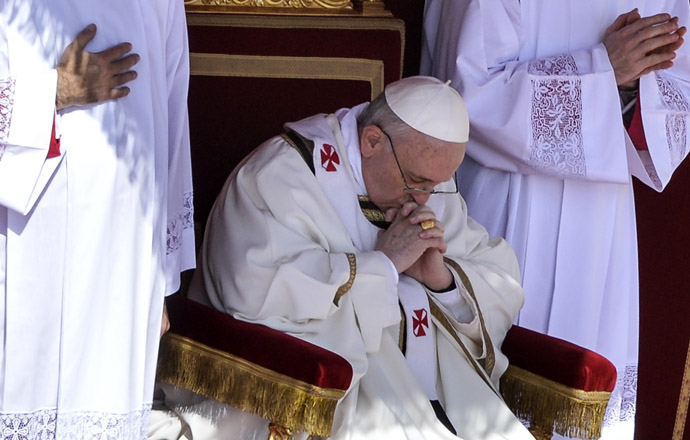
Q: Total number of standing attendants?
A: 2